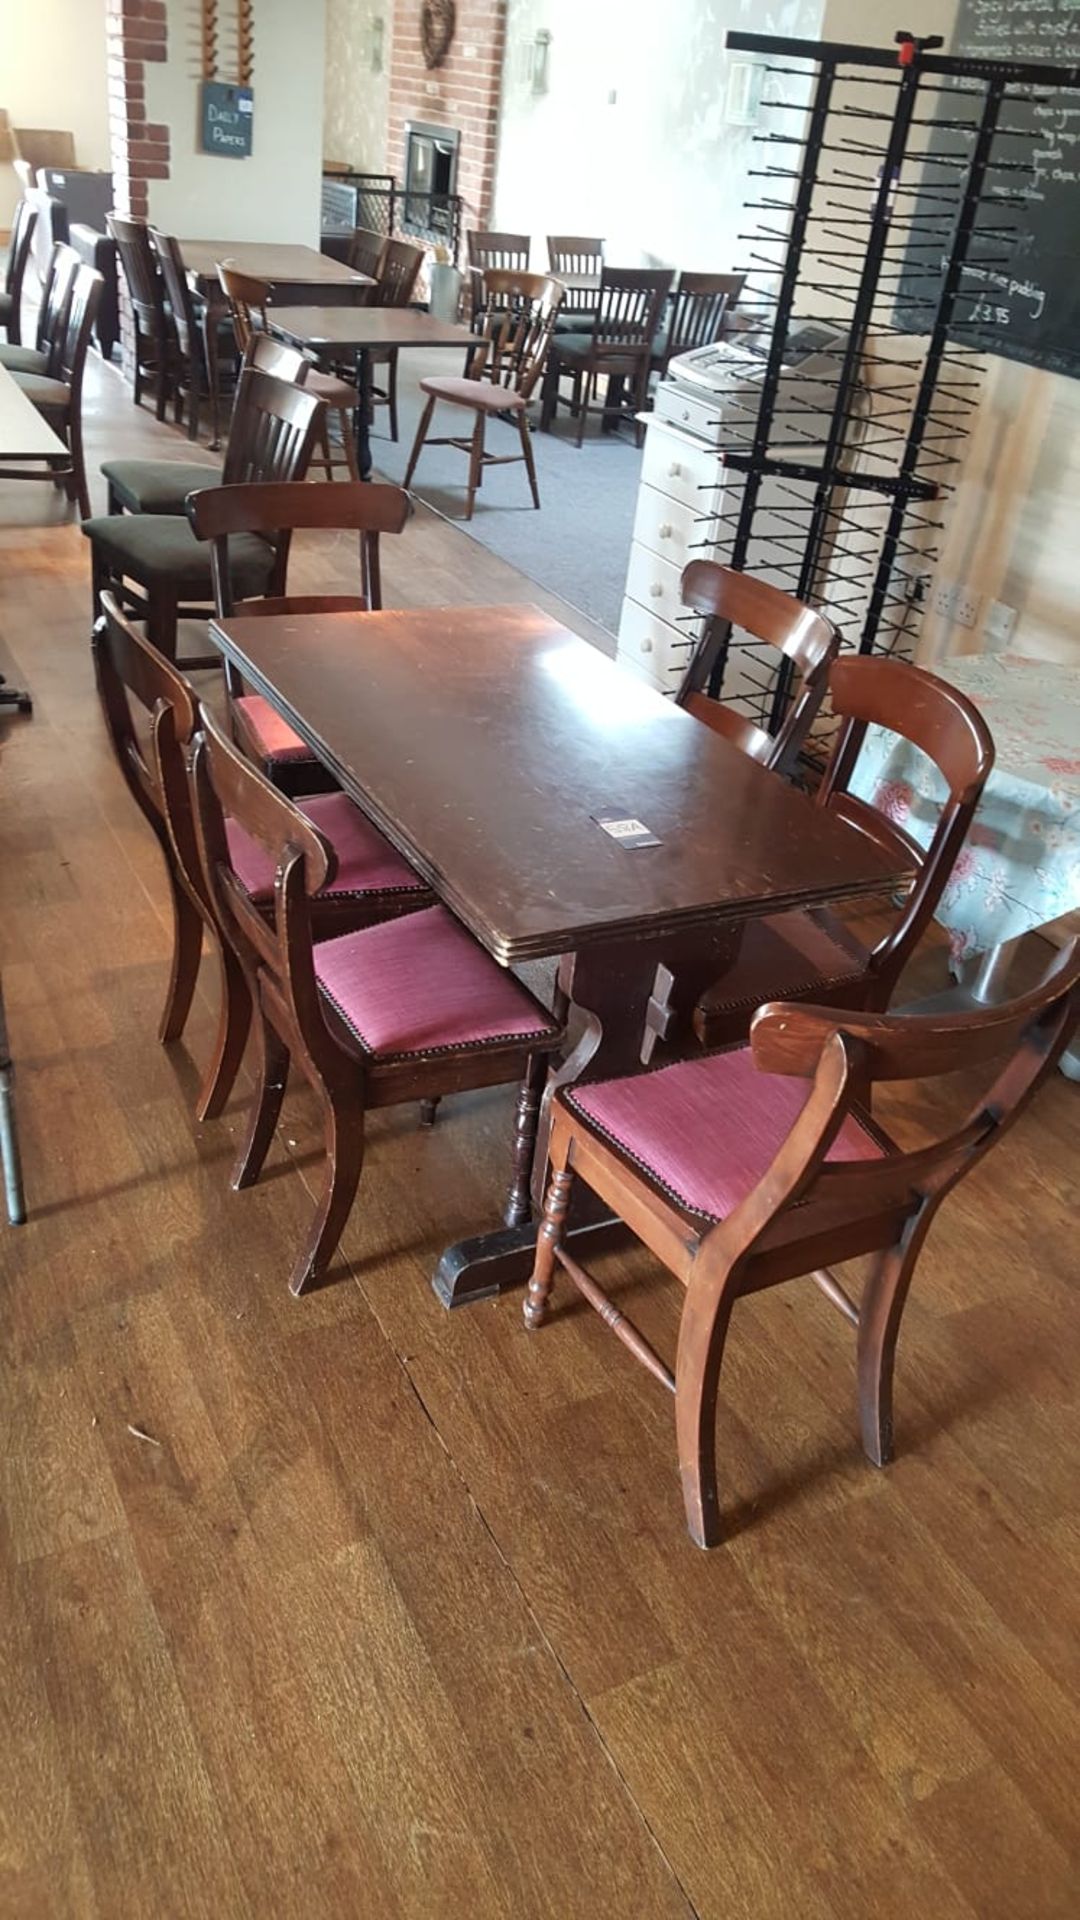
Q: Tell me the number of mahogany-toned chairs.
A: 6